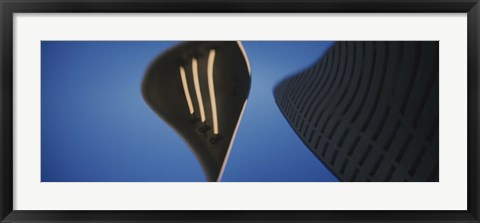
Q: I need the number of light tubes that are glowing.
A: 3